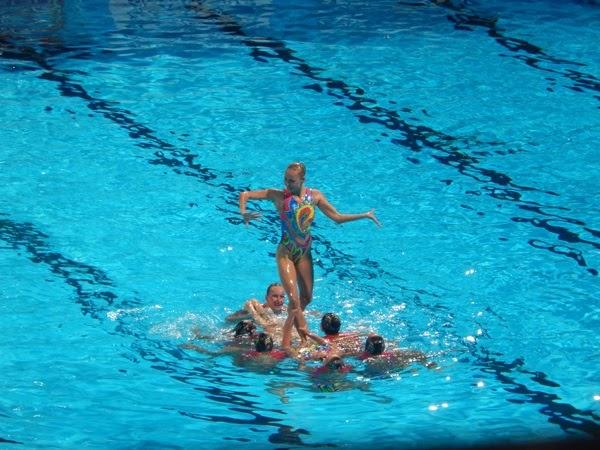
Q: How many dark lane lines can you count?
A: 4